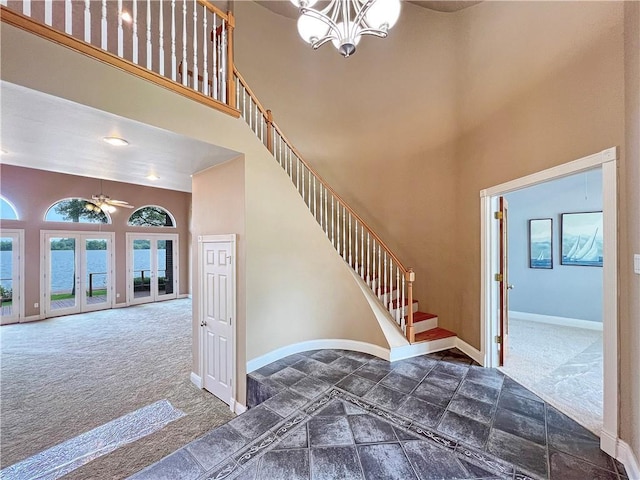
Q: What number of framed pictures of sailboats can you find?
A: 2